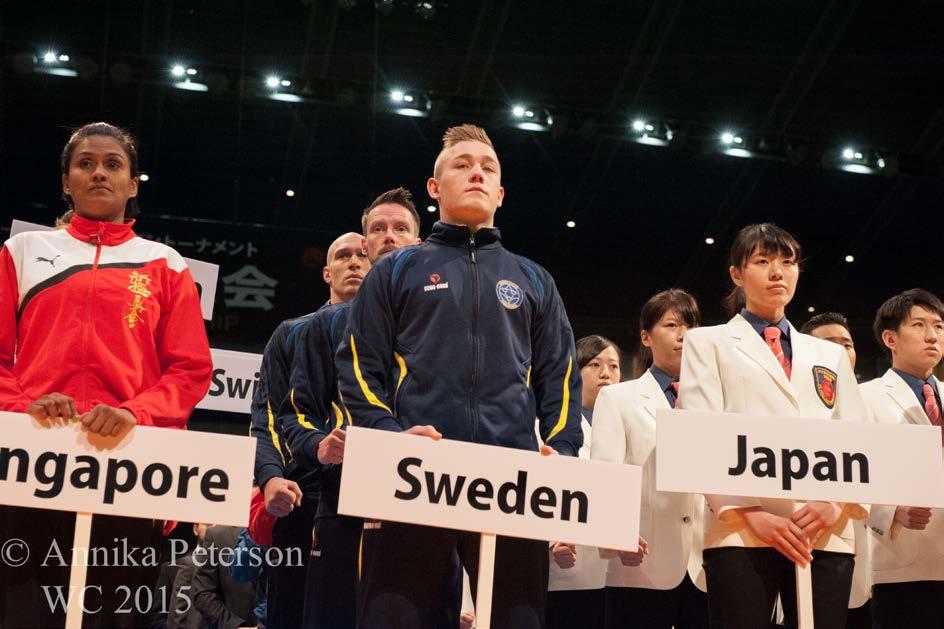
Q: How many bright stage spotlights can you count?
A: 8